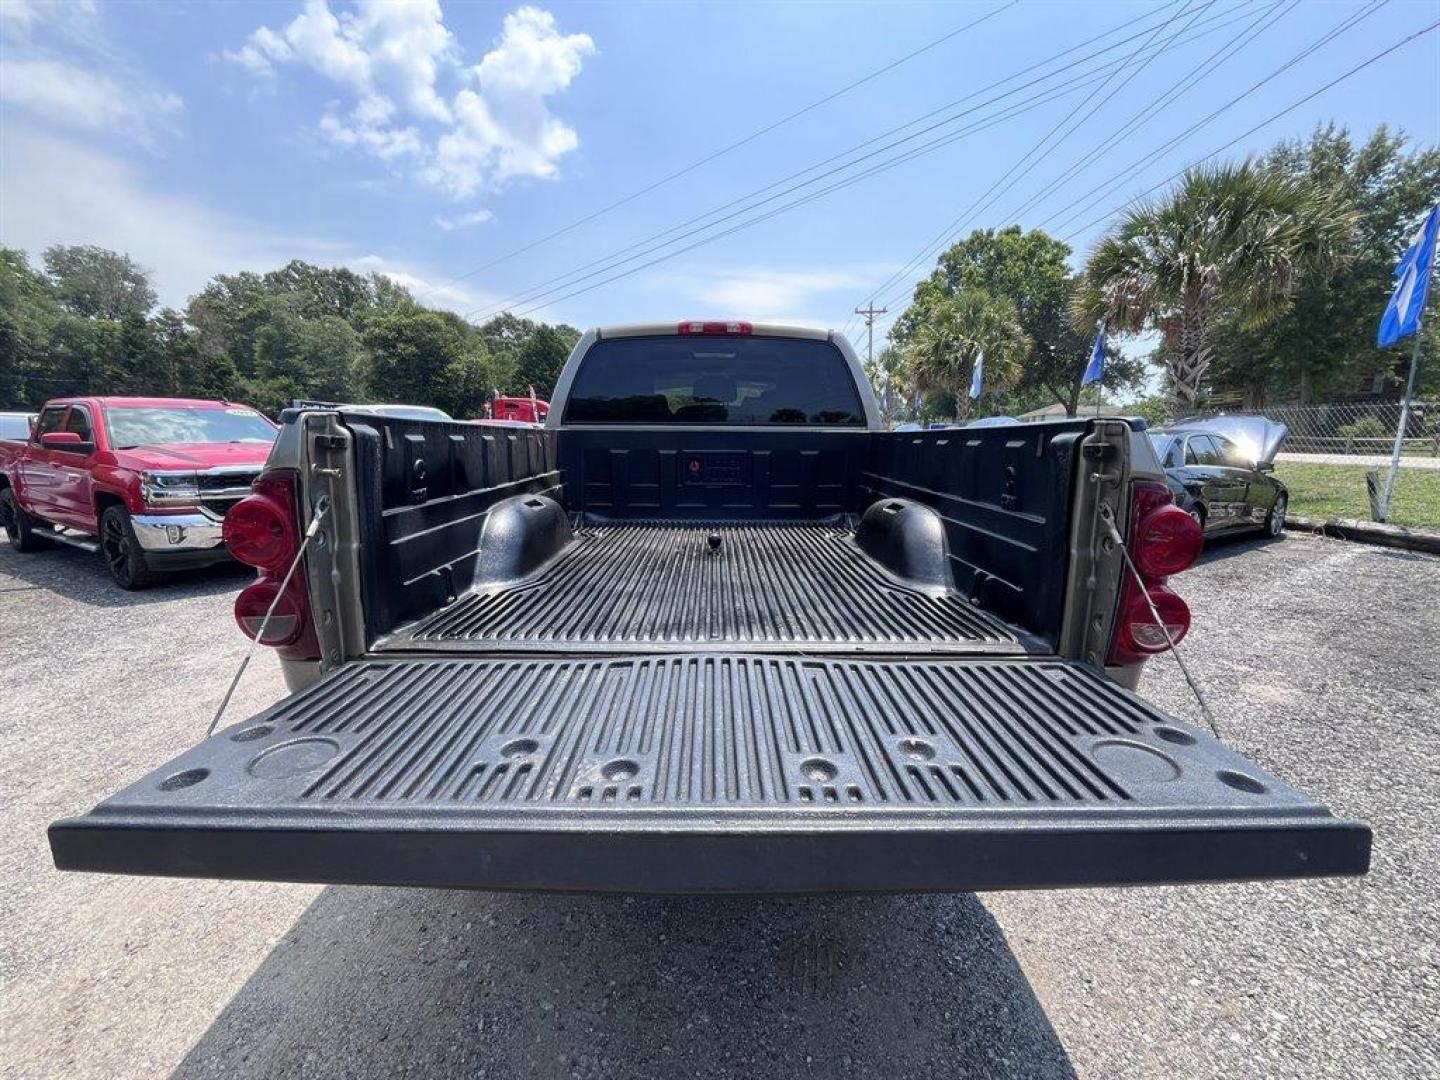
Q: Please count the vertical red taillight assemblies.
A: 2